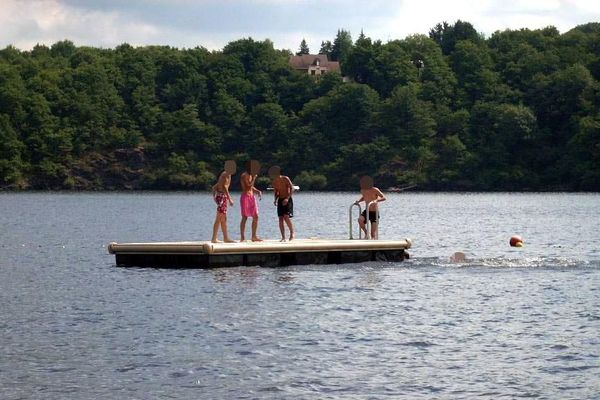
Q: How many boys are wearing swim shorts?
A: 4